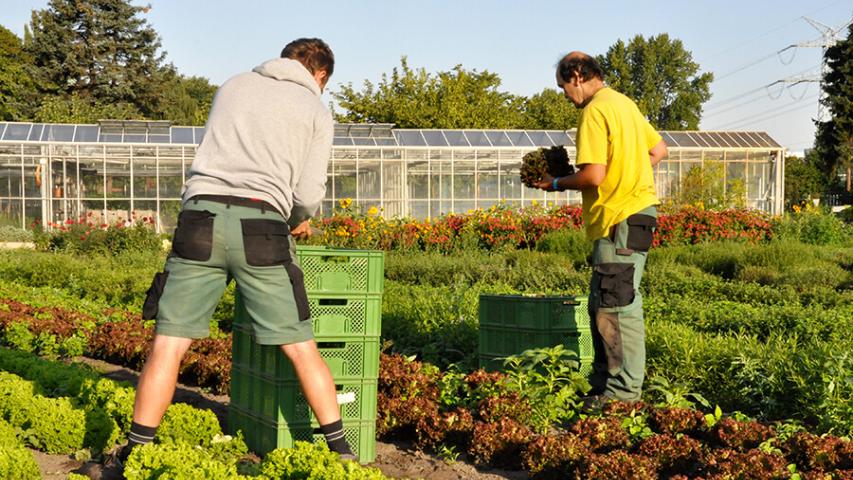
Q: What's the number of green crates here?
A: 8